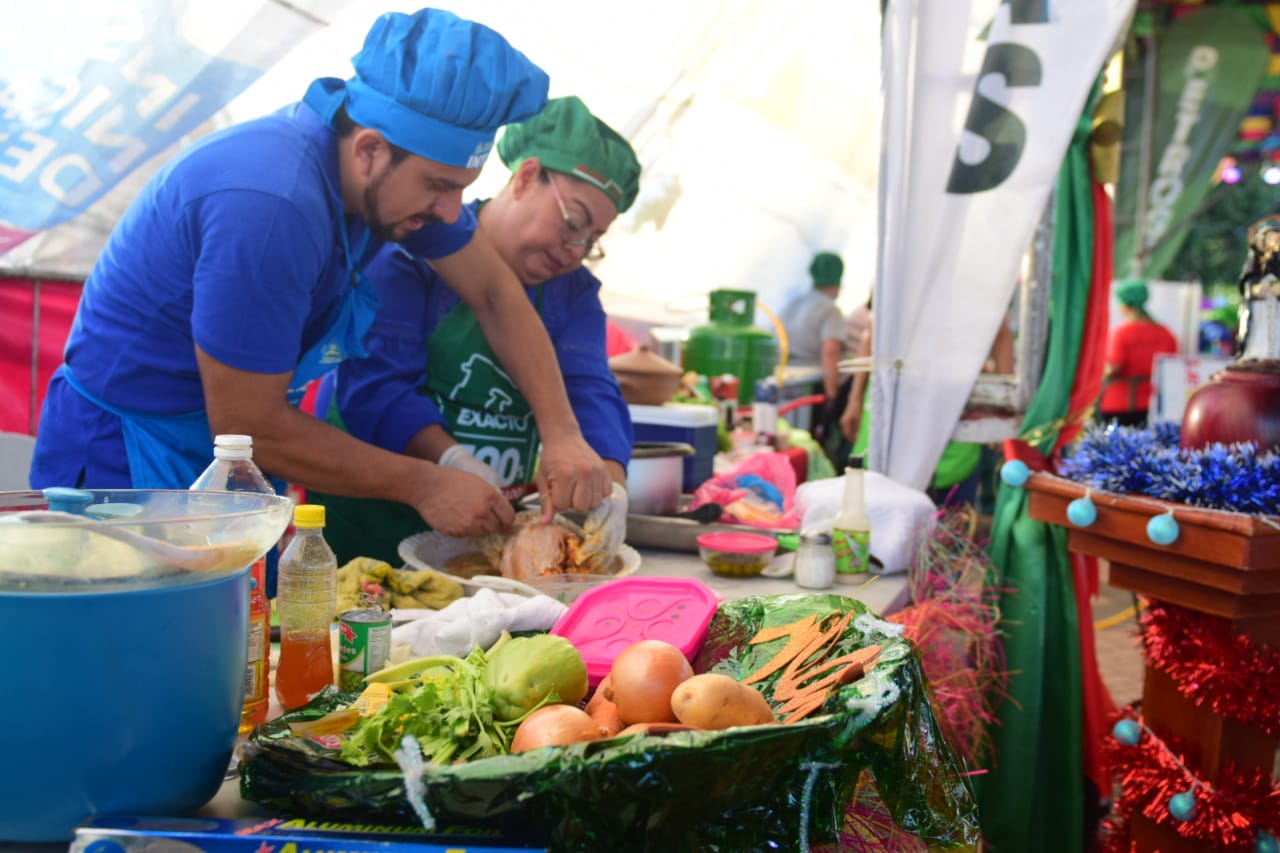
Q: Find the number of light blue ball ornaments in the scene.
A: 6